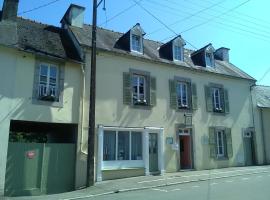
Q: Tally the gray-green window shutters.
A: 8